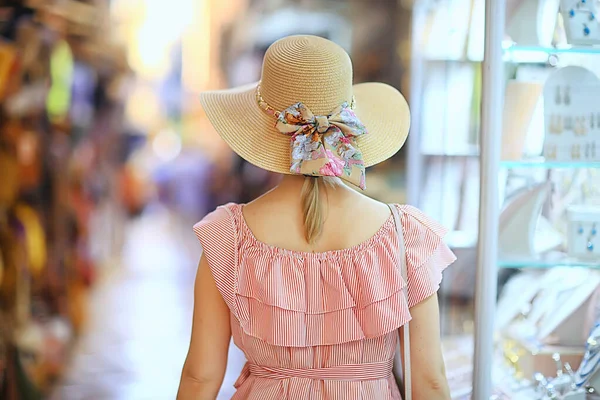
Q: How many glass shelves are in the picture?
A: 3